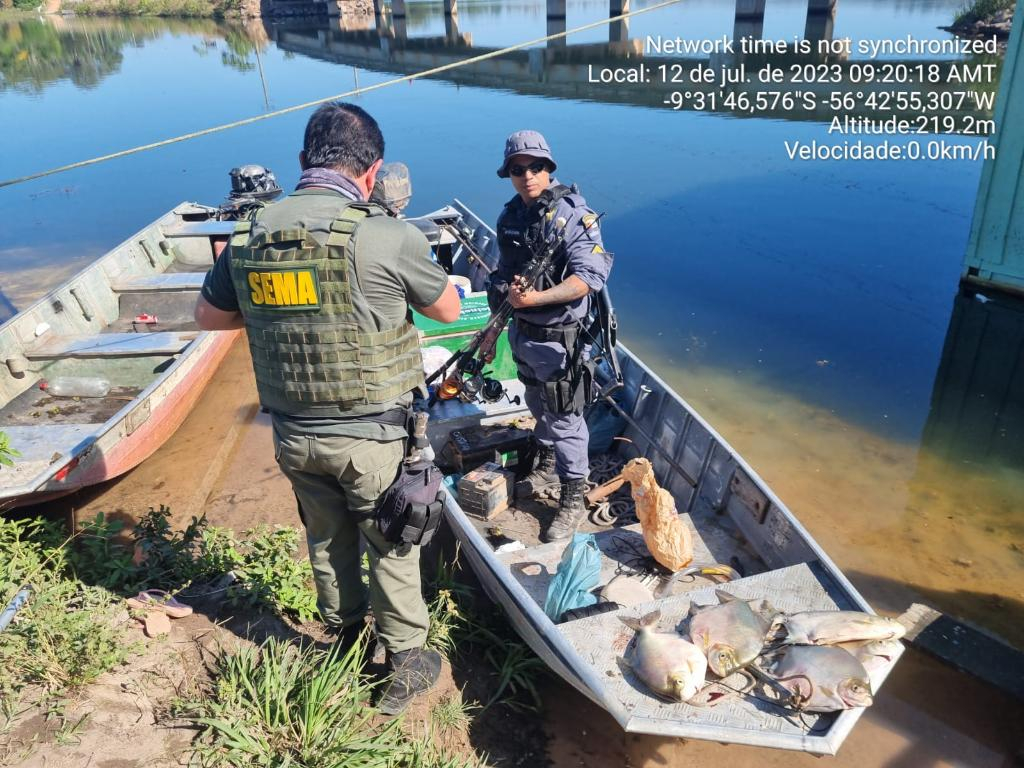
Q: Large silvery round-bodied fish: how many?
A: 3